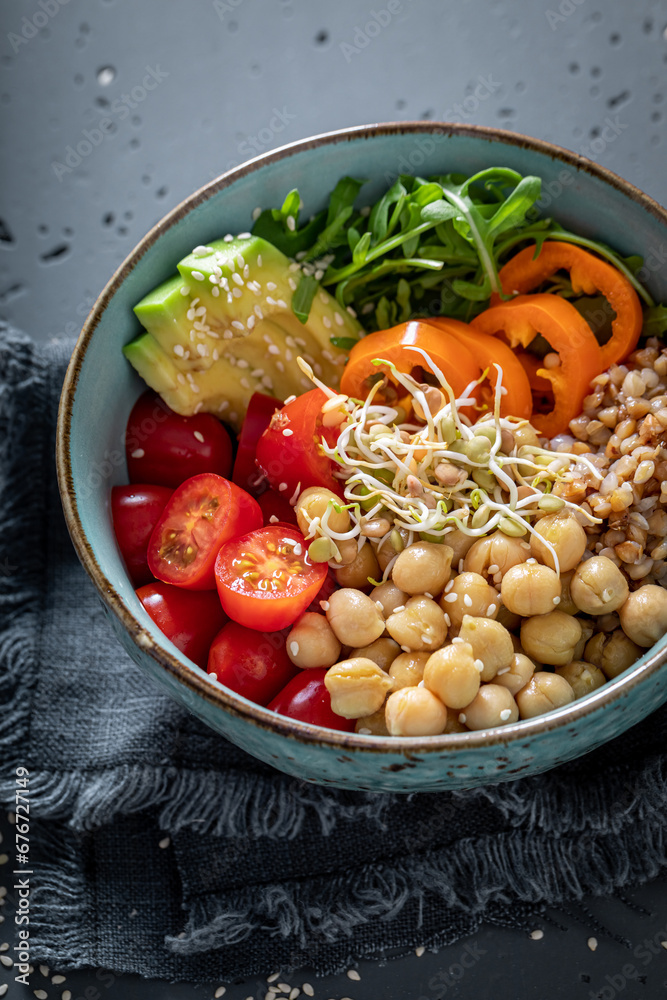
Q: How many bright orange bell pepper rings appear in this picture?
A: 4